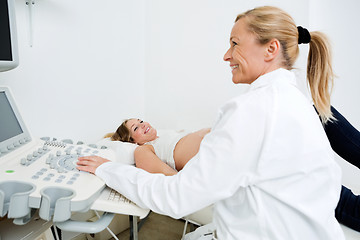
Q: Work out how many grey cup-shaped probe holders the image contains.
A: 2